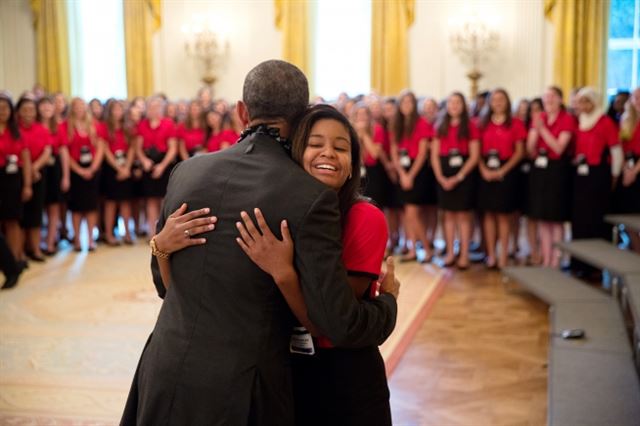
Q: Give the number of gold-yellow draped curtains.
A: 5